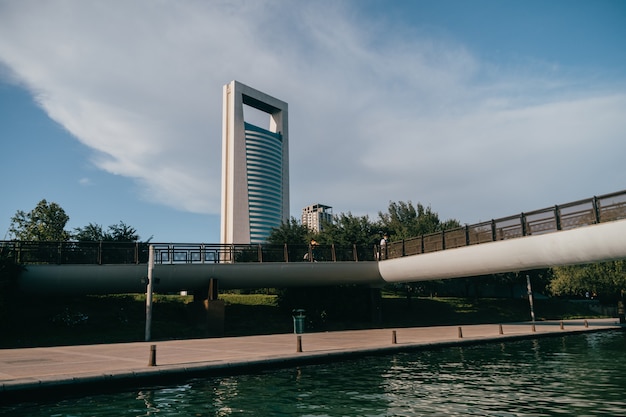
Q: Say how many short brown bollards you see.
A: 8